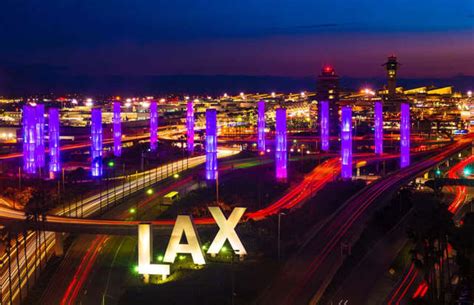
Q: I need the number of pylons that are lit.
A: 14